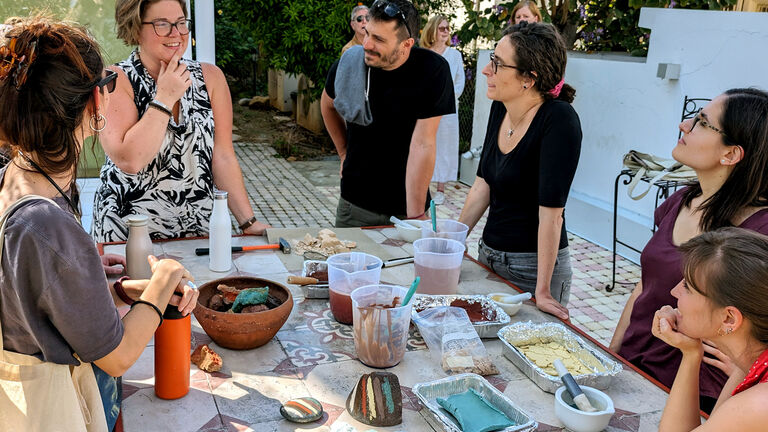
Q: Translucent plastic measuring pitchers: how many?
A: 4